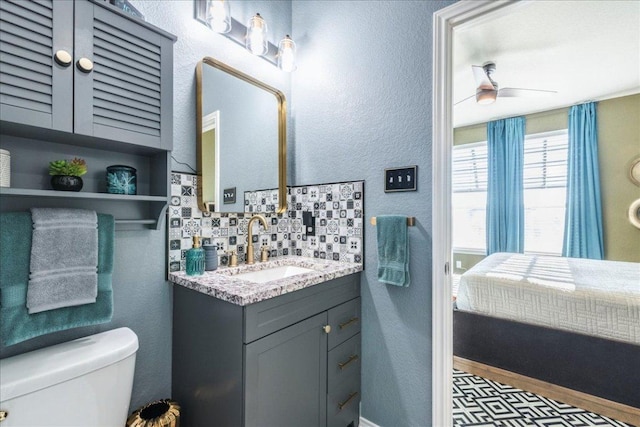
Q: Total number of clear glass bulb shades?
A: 3